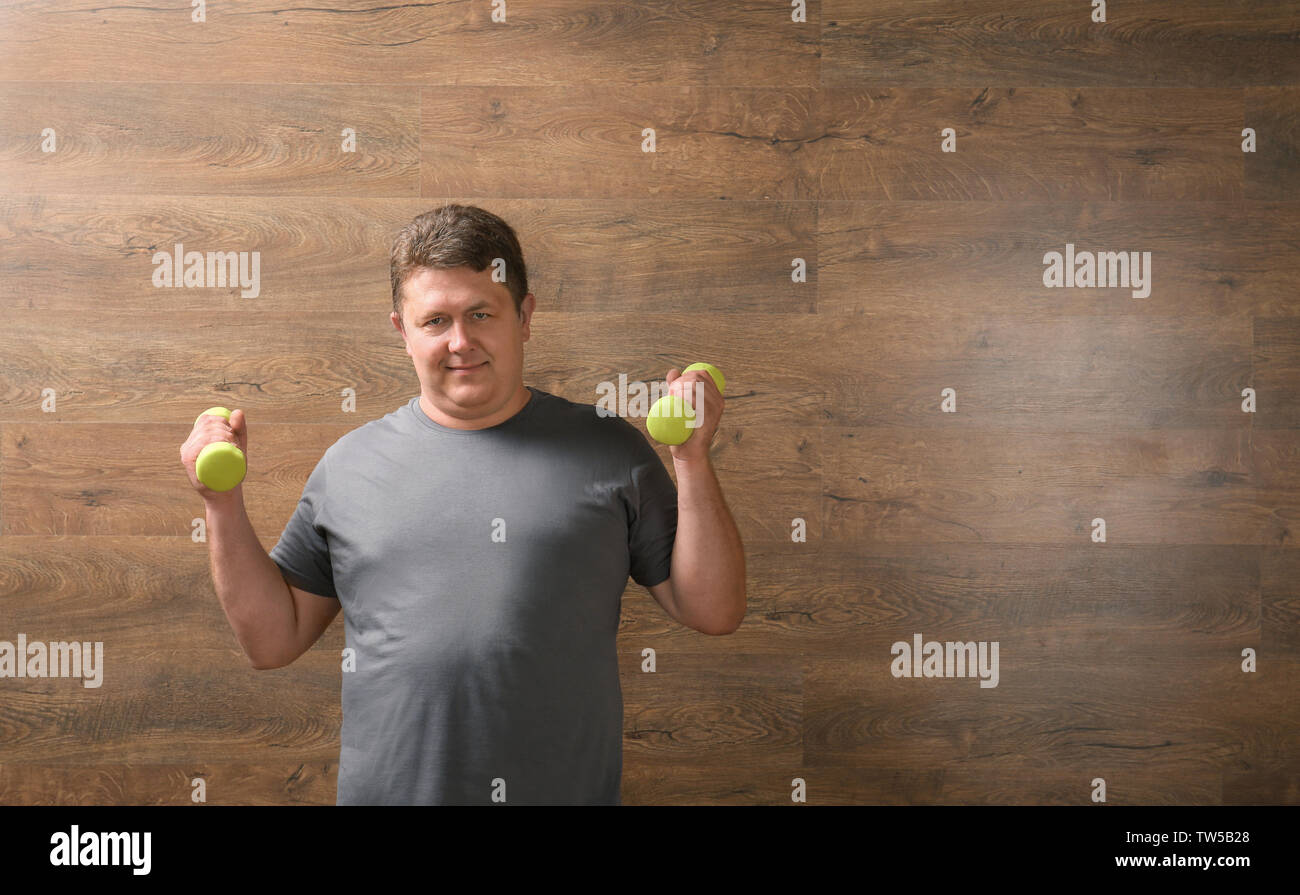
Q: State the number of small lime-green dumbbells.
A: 2